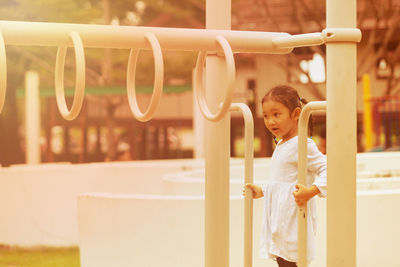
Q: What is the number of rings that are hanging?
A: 4